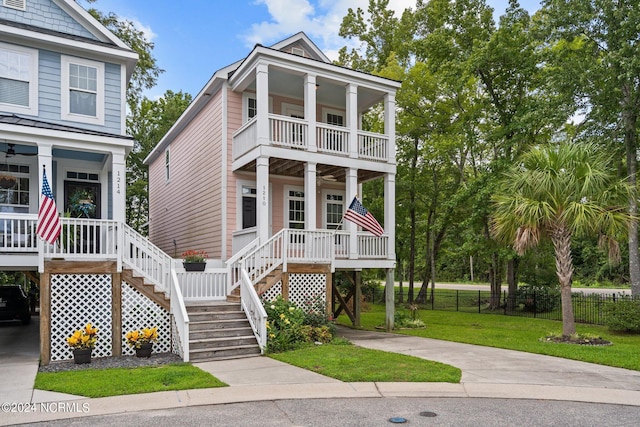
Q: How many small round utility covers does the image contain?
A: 2